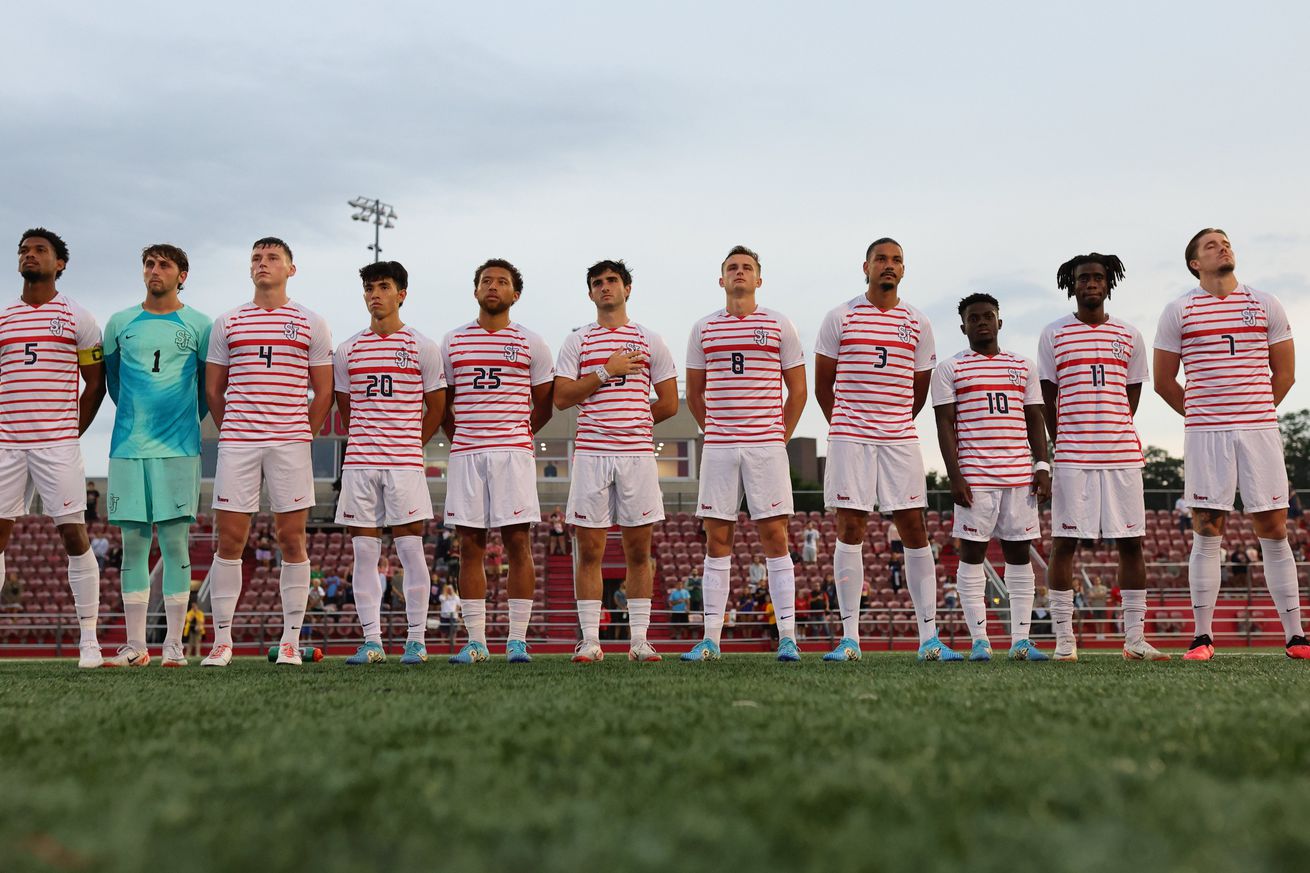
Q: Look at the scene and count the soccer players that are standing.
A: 11